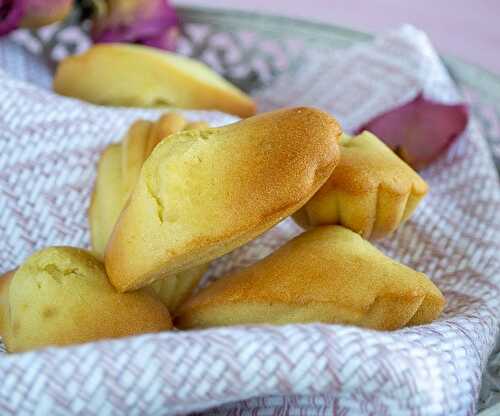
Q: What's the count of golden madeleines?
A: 6